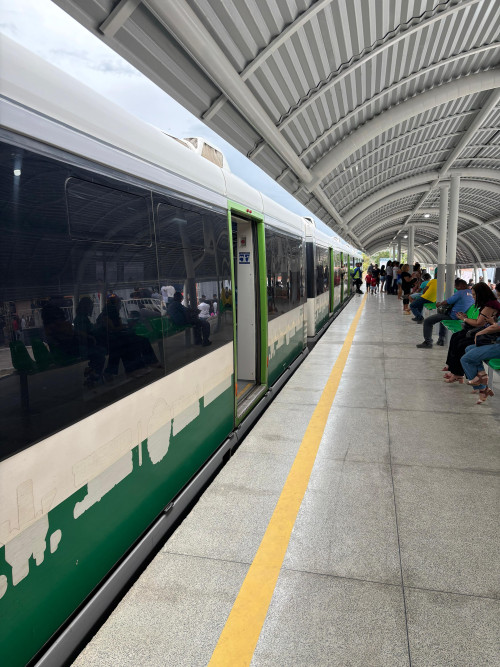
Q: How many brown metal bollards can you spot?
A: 0